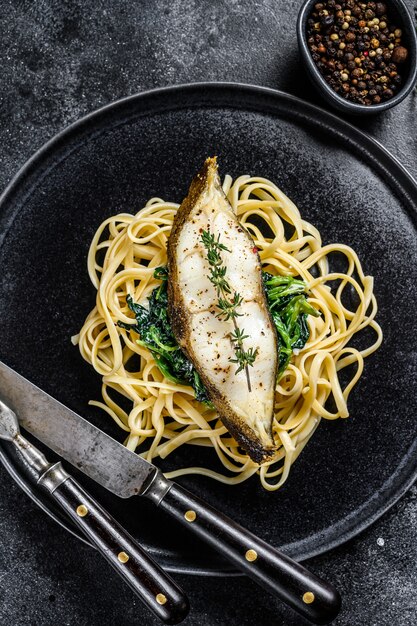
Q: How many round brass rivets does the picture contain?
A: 6